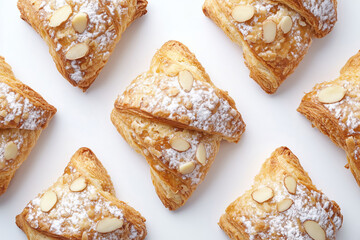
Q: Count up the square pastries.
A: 7